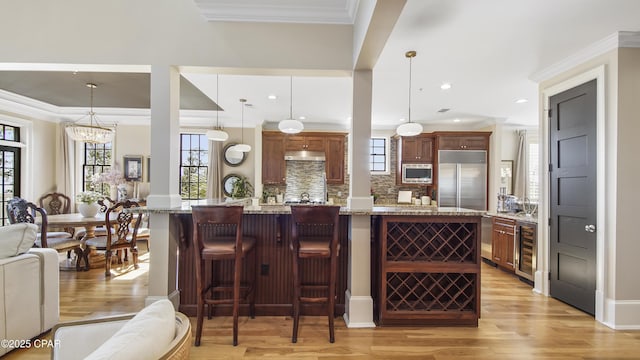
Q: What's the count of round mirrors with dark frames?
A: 2